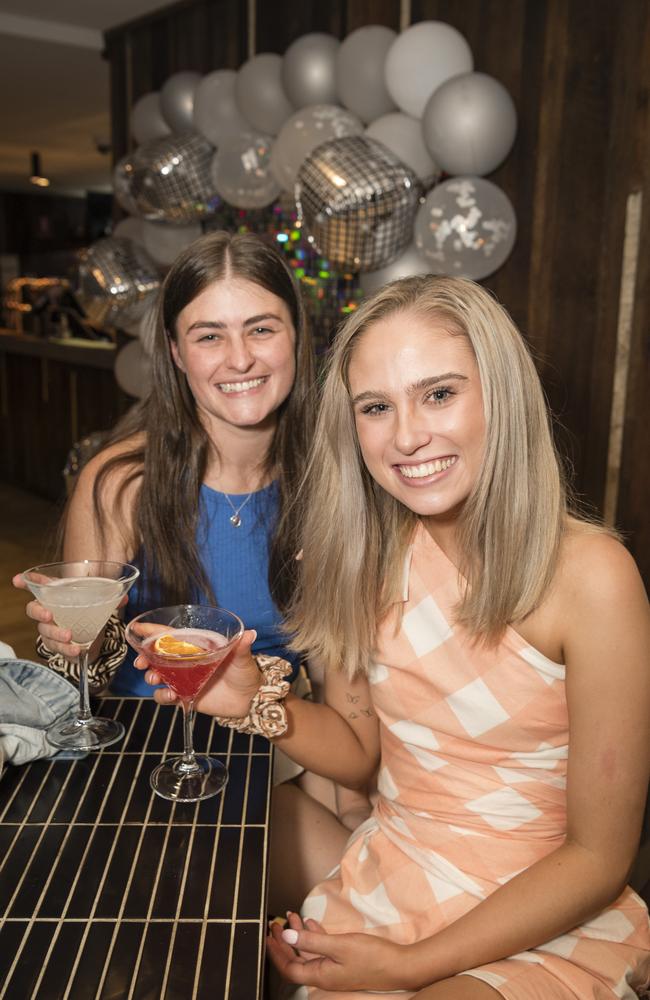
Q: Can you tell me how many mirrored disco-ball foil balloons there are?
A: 3